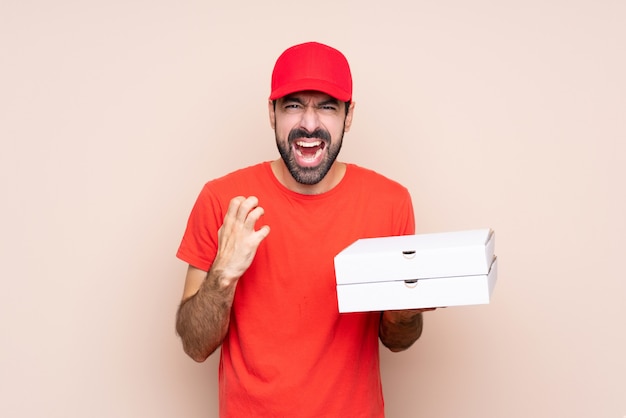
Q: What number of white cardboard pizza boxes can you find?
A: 2